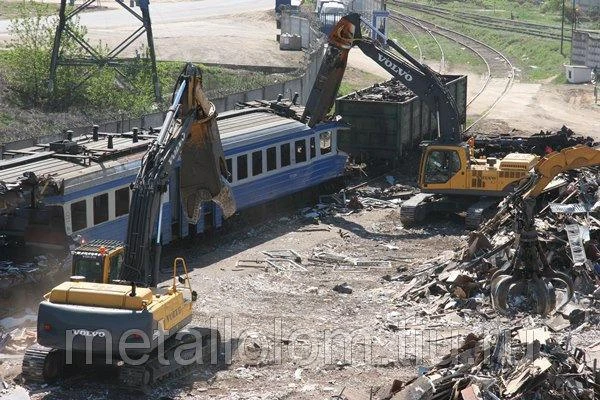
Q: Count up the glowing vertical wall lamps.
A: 0